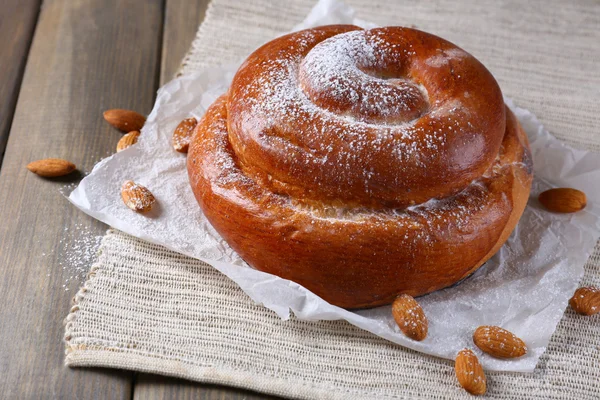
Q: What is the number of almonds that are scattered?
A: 10